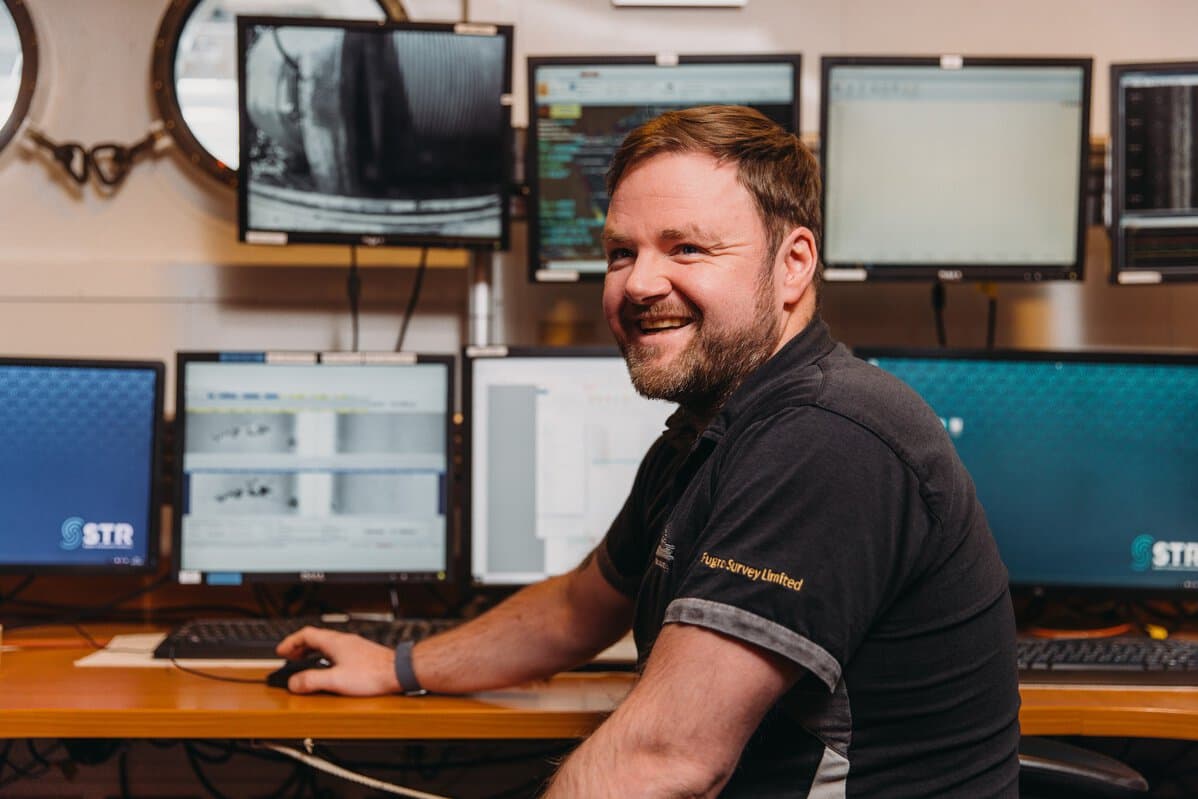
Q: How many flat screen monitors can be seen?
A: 8